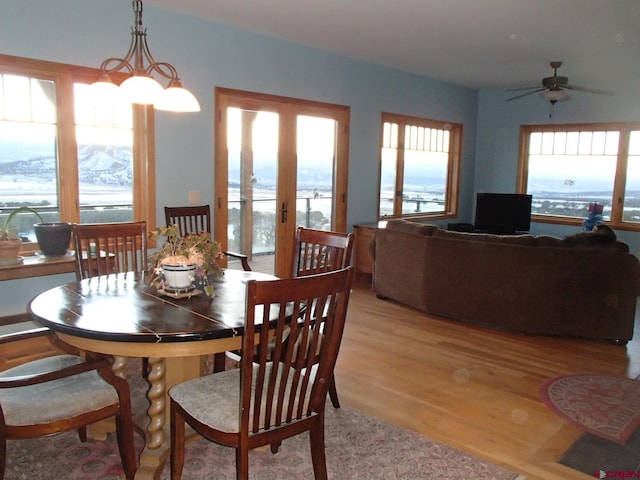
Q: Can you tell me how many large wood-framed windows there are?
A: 3